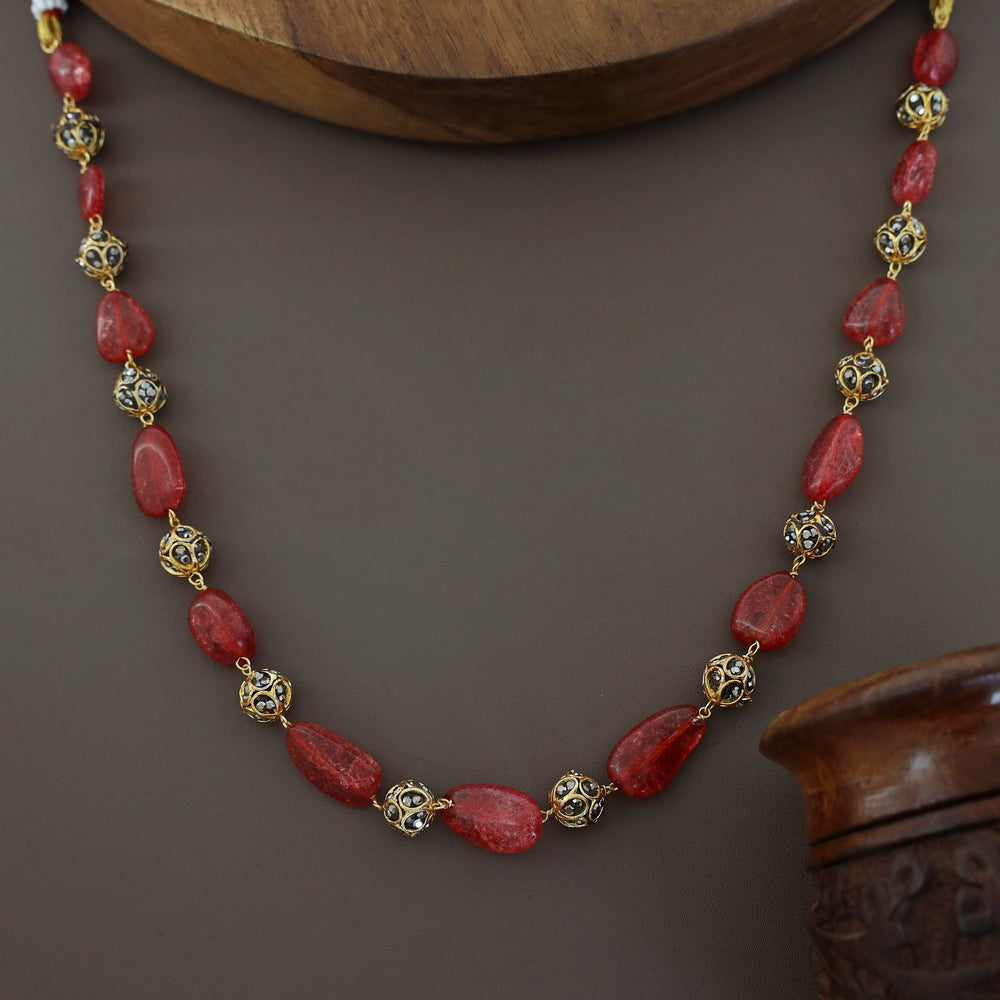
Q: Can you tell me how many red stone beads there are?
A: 13